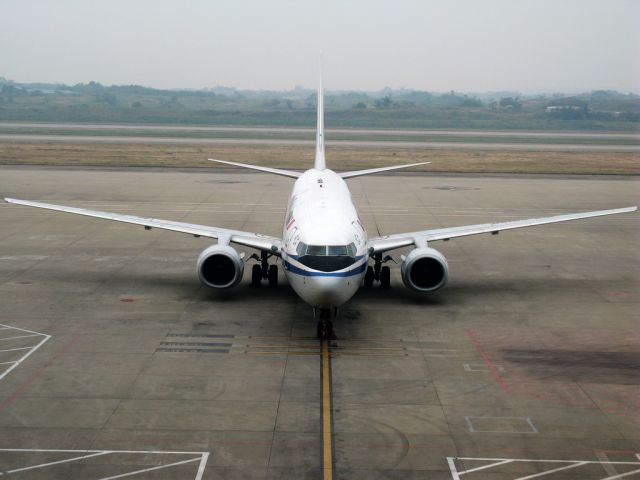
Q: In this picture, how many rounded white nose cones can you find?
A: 1